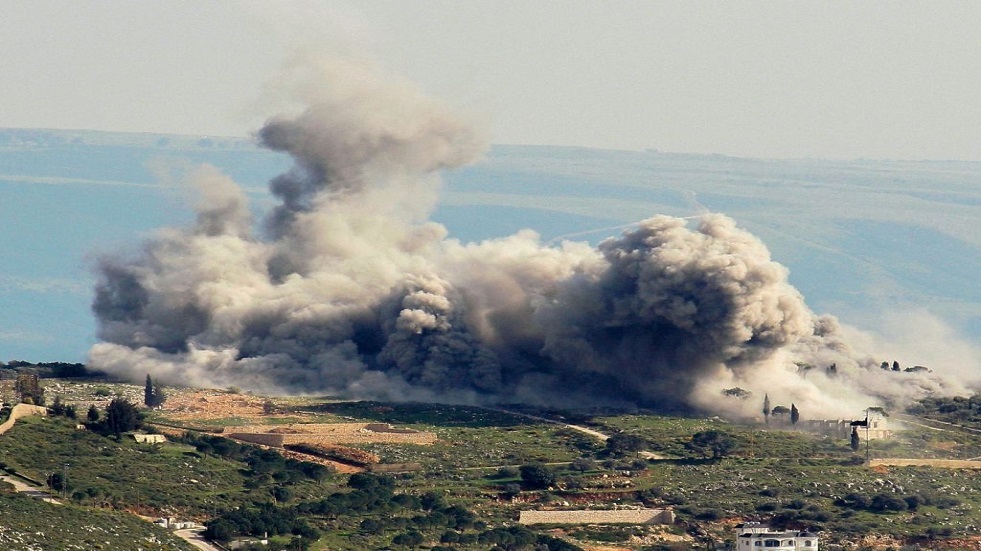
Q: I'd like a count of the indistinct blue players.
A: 0